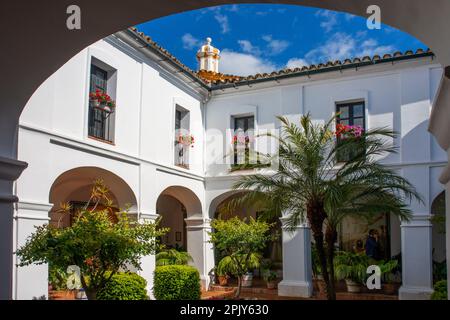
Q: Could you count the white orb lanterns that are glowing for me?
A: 0